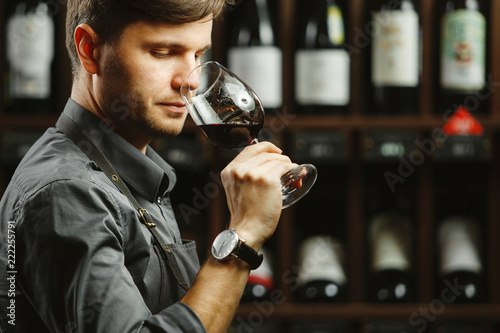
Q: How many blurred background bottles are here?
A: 9